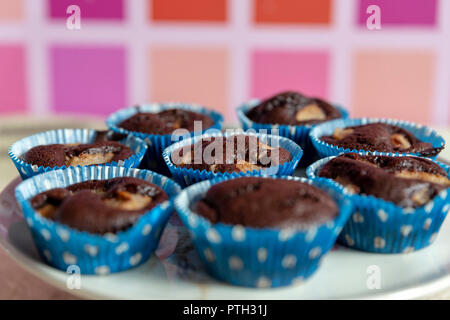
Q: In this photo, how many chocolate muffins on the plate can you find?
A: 8